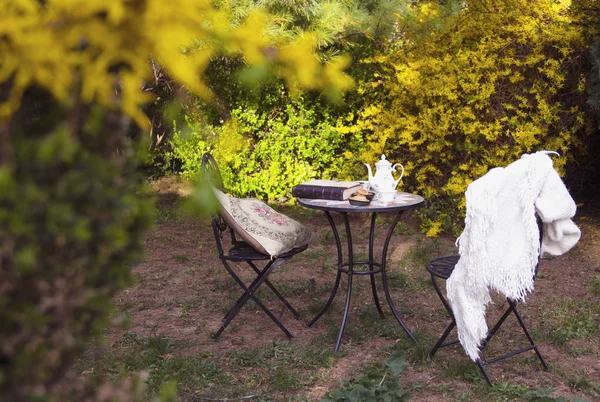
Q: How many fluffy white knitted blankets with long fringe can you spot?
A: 1